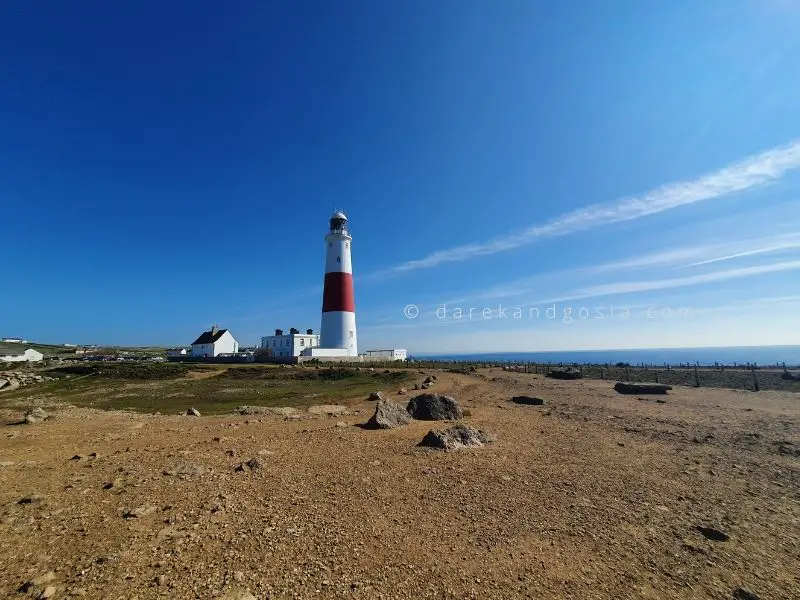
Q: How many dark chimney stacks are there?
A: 3